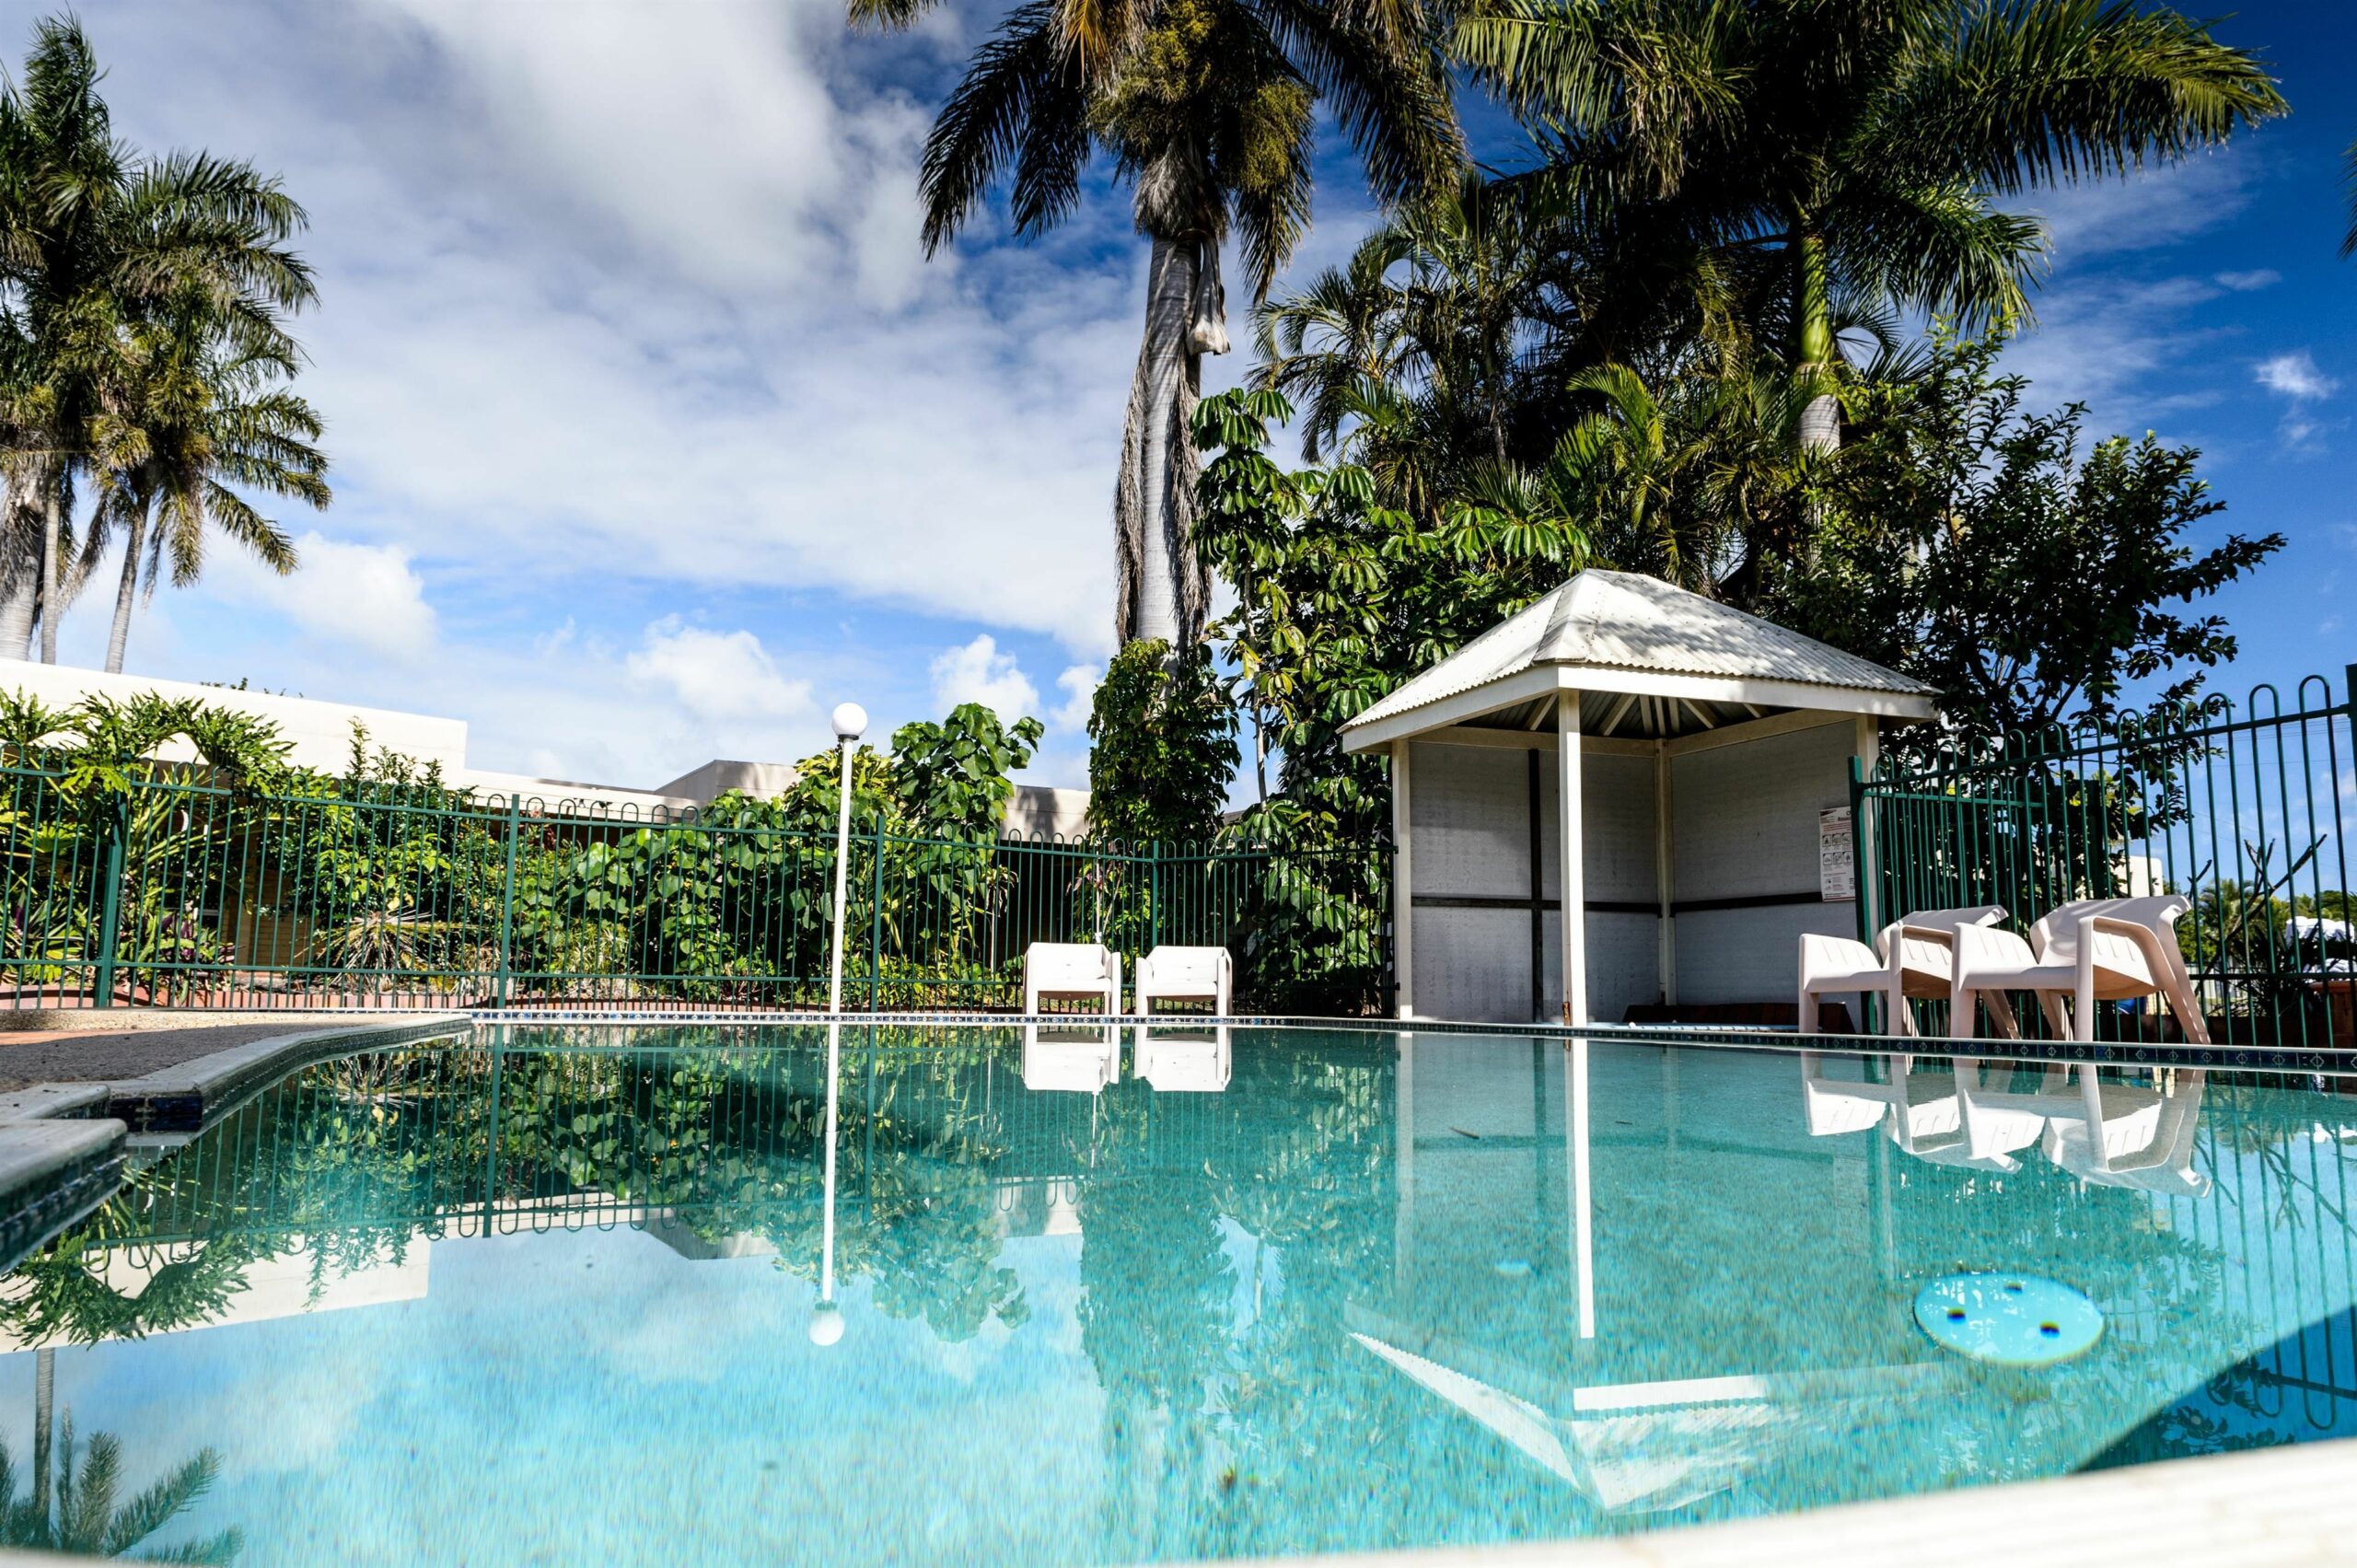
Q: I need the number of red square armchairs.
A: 0